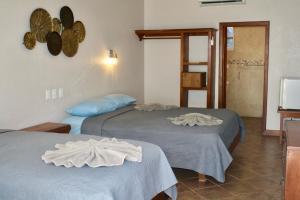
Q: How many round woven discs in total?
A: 8